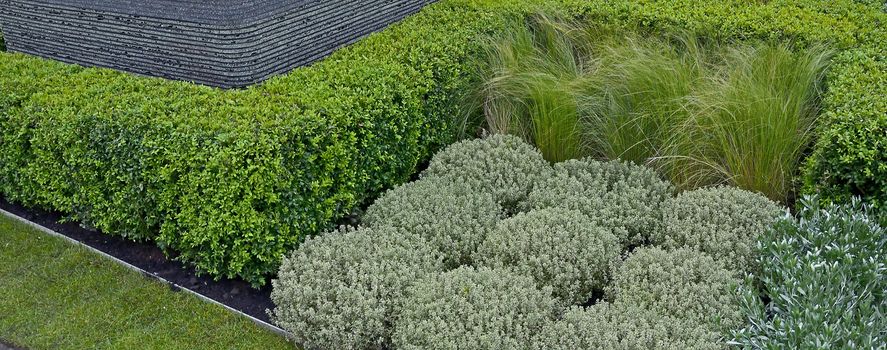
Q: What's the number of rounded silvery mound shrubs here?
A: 9